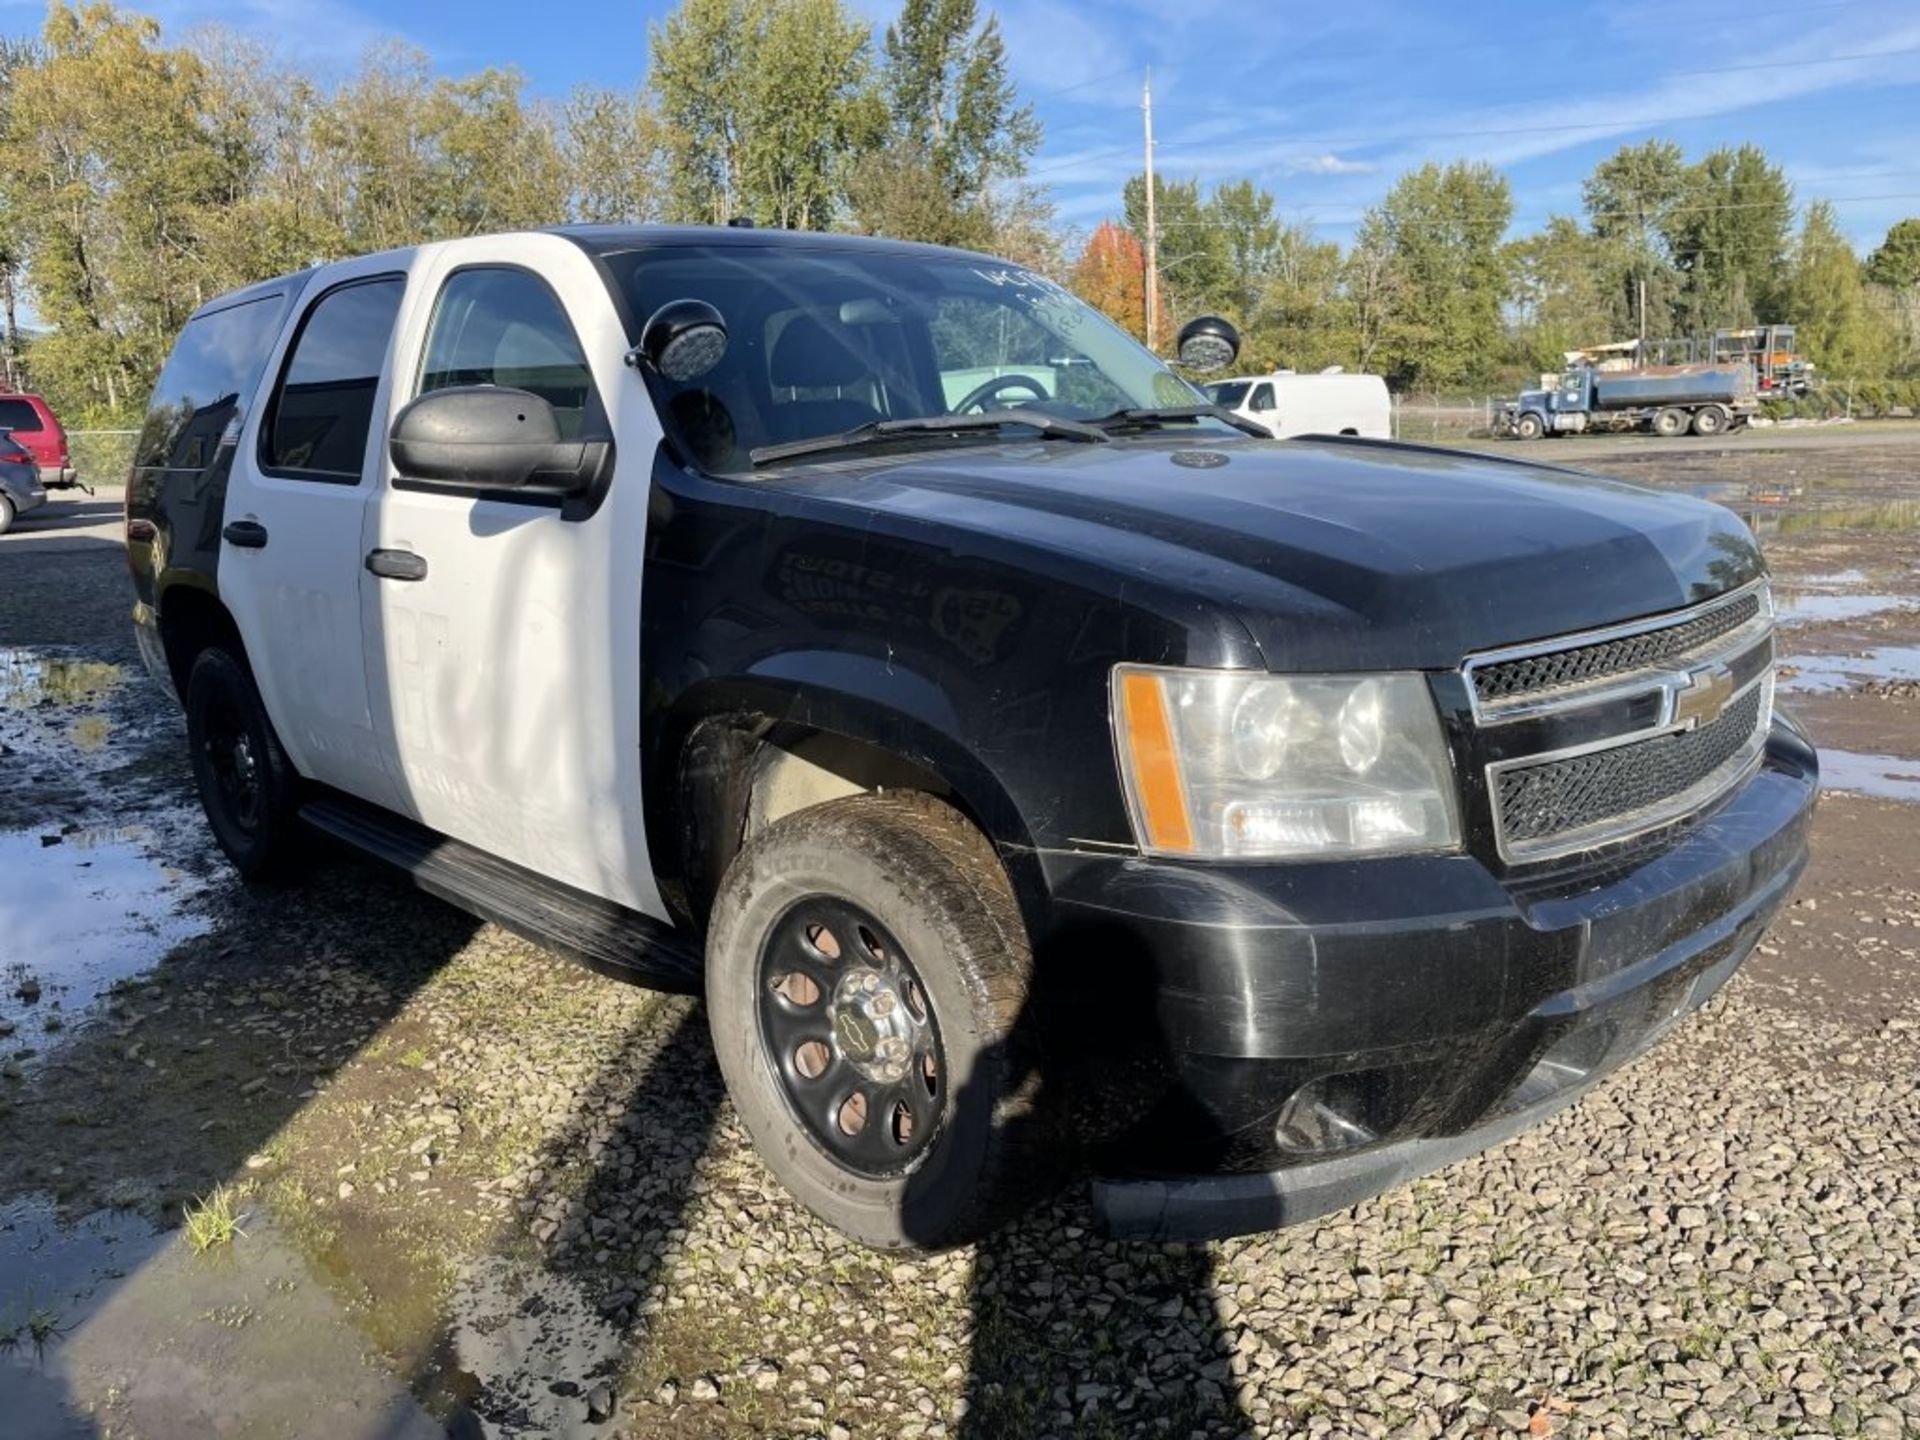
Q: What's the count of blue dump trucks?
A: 1